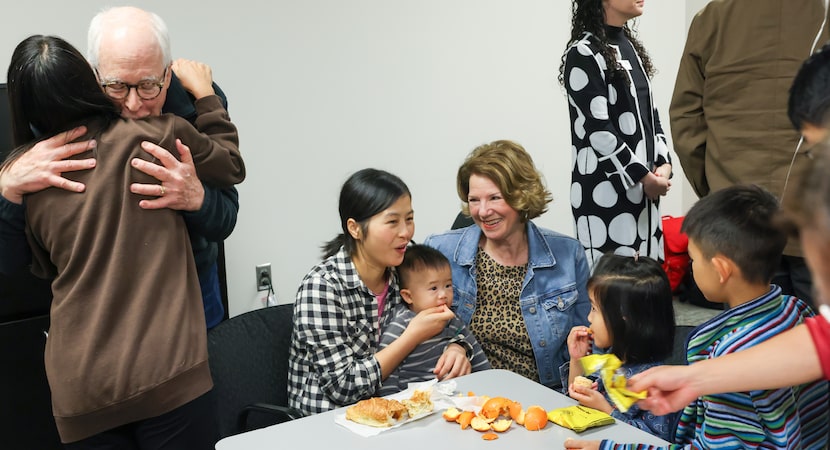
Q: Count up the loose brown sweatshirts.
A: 1